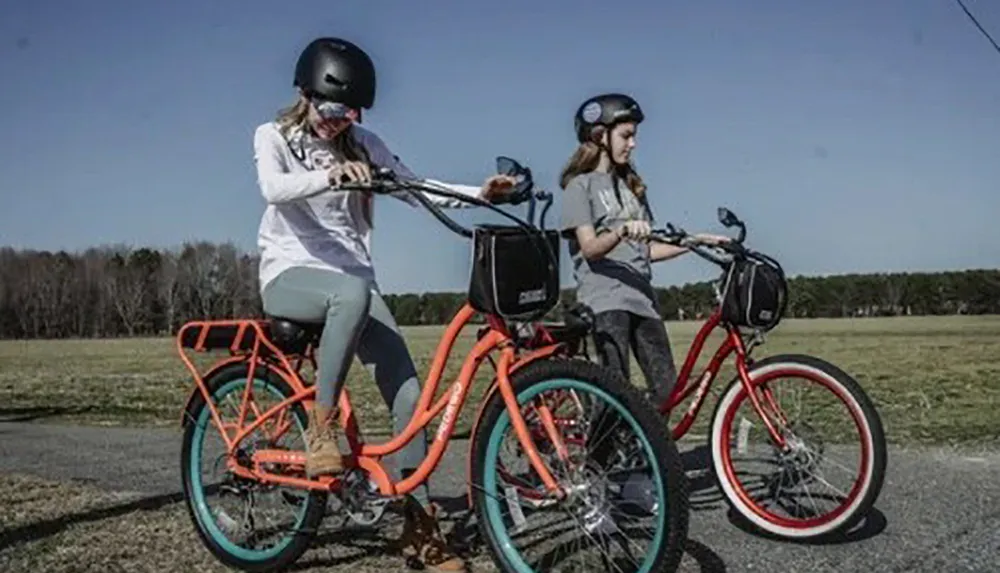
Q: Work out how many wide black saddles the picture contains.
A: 2